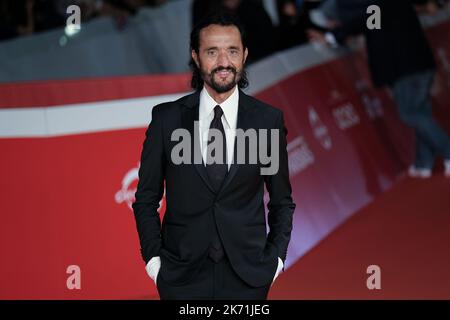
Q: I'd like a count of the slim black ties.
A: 1